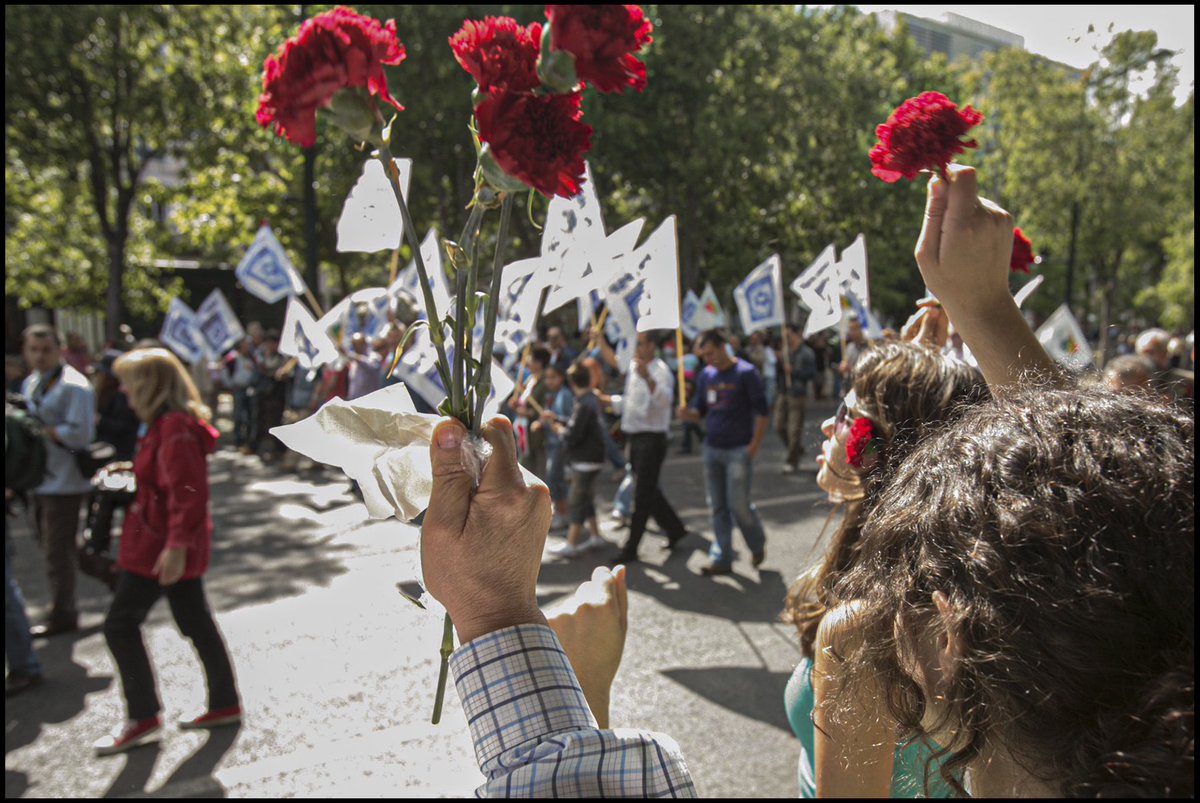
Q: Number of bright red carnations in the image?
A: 7